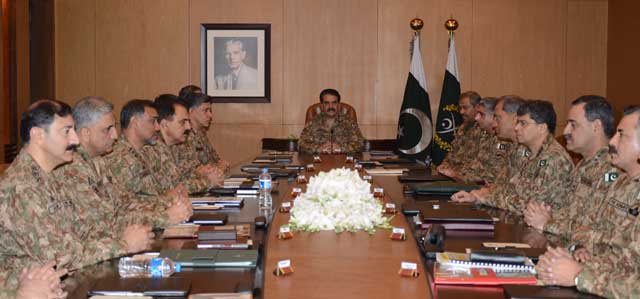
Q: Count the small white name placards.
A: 14